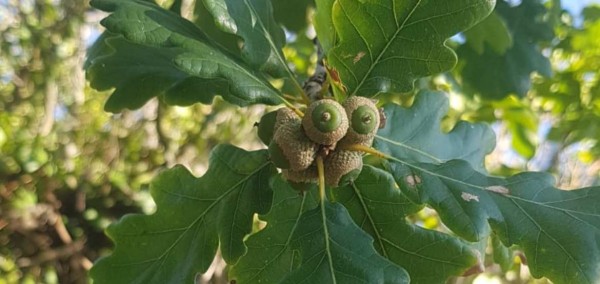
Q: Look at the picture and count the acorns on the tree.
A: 6